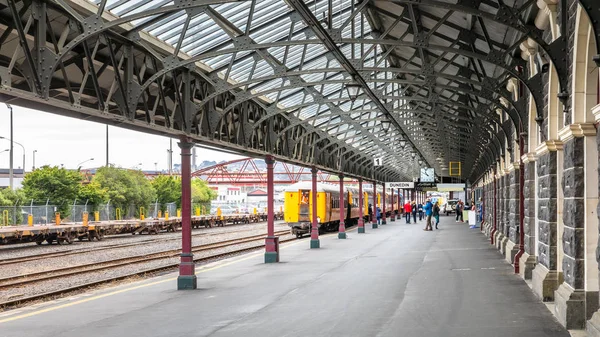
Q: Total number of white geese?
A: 0